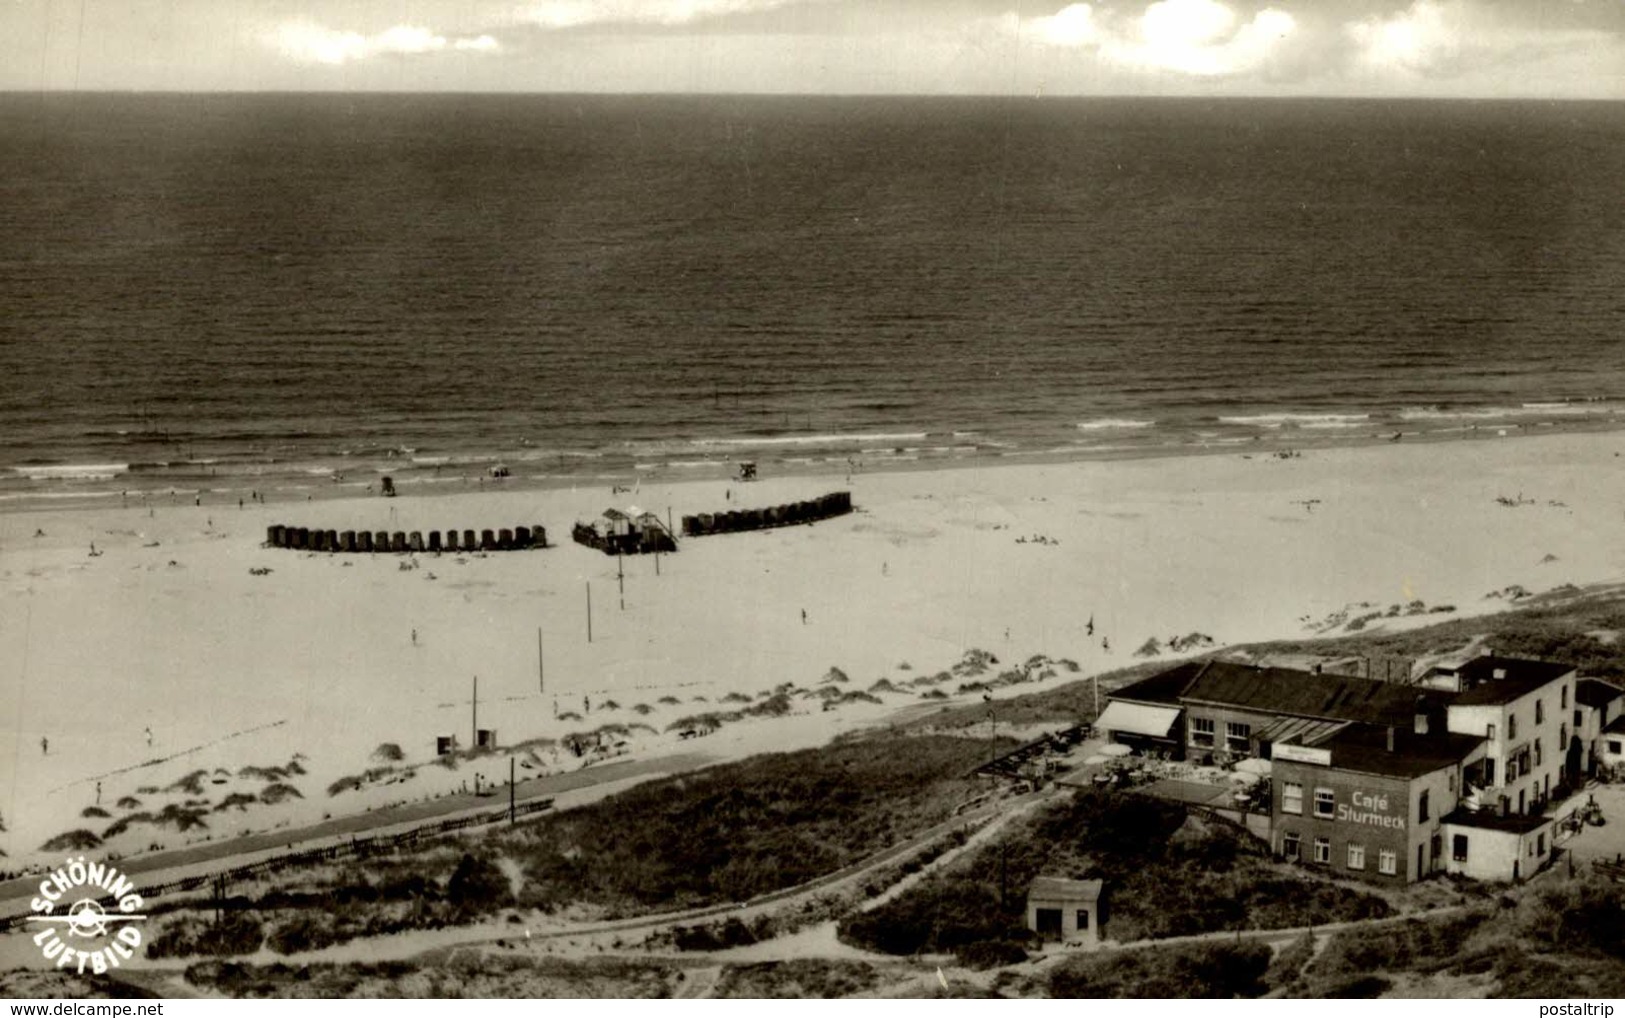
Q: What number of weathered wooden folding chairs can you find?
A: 0